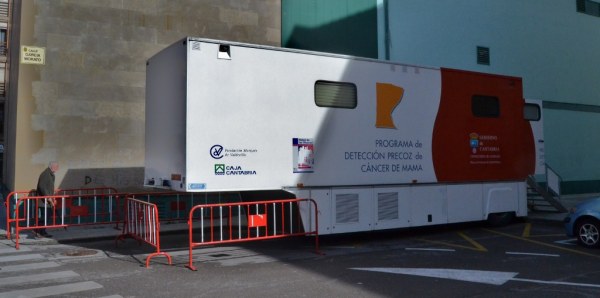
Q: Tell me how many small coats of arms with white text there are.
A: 1